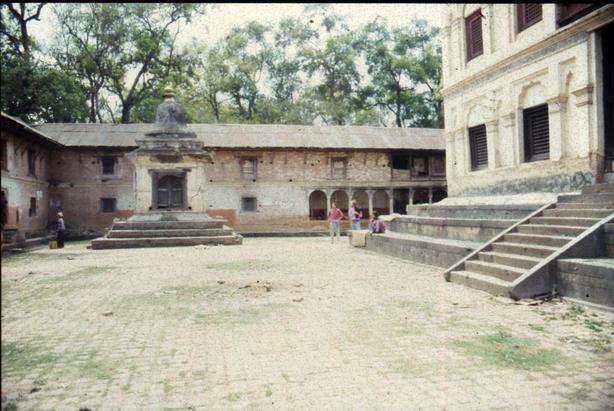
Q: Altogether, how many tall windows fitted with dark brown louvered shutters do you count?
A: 4